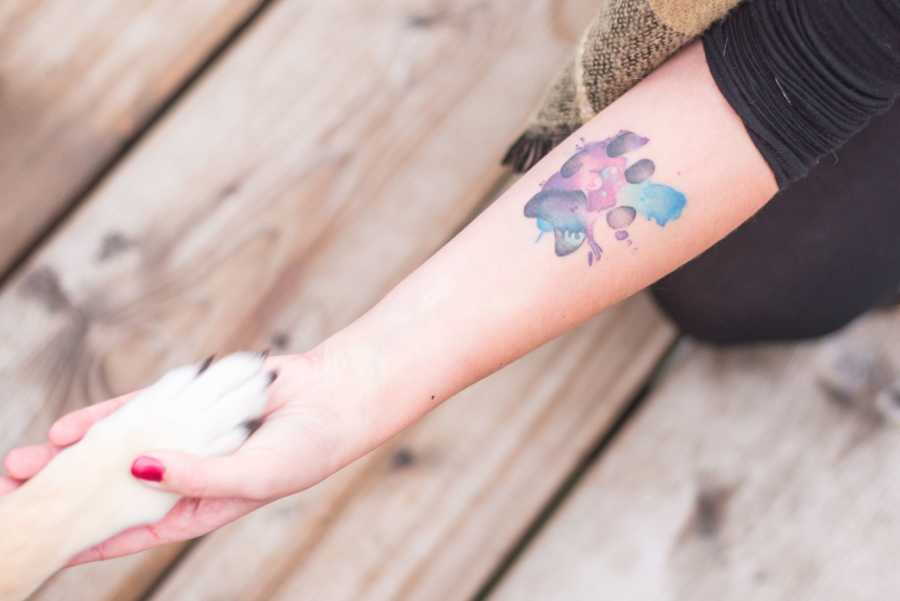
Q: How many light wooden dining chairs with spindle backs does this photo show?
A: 0